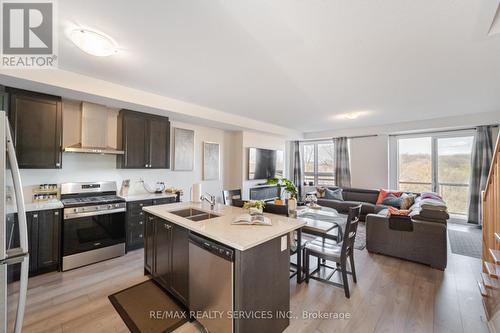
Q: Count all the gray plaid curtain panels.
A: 3